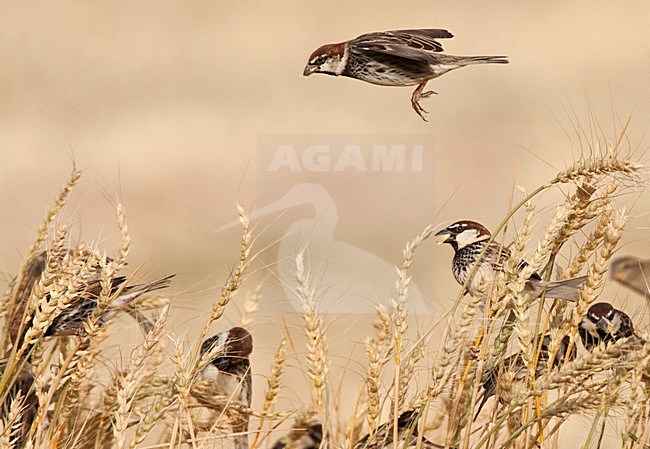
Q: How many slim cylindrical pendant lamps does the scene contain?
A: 0